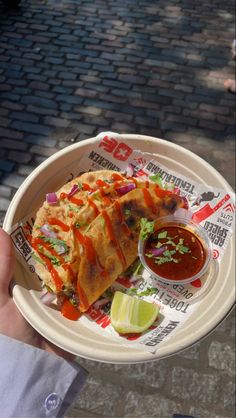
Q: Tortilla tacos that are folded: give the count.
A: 2